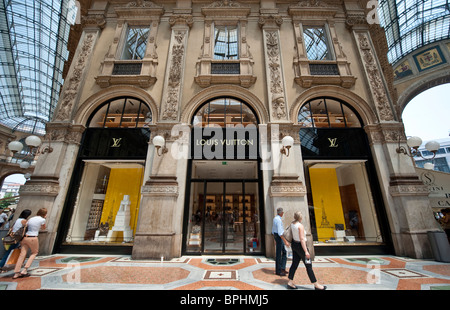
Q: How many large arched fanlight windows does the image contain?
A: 3